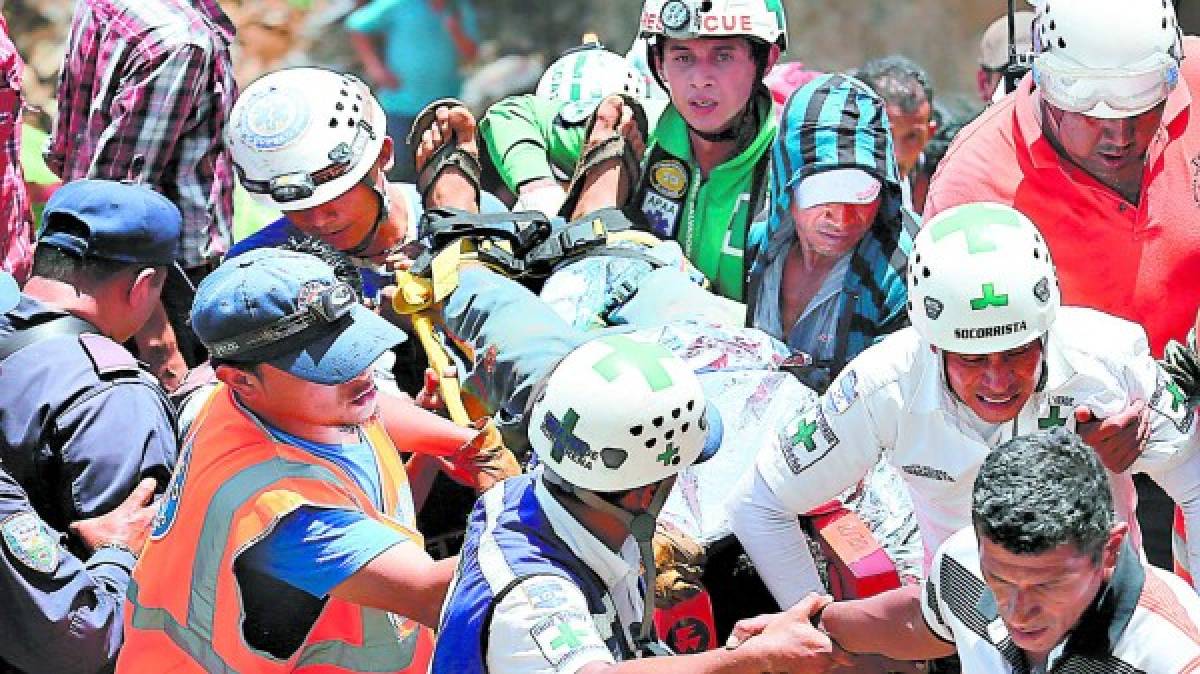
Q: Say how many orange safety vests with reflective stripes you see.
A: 1